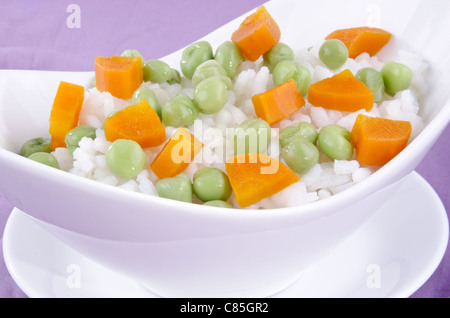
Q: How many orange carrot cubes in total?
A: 10